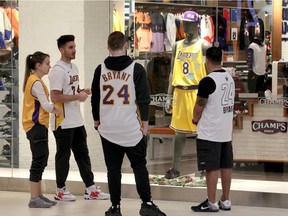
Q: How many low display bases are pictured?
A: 1